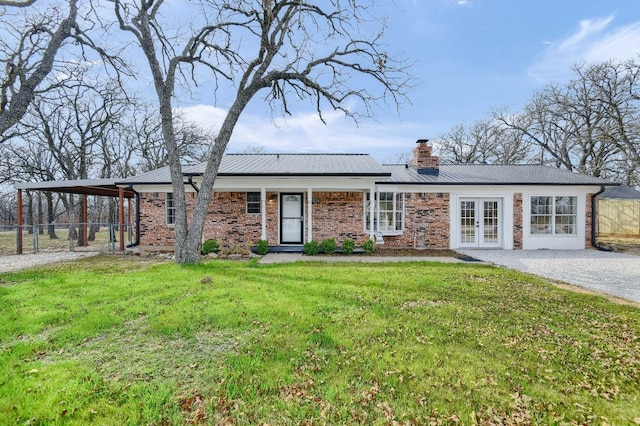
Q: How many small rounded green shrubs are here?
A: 6